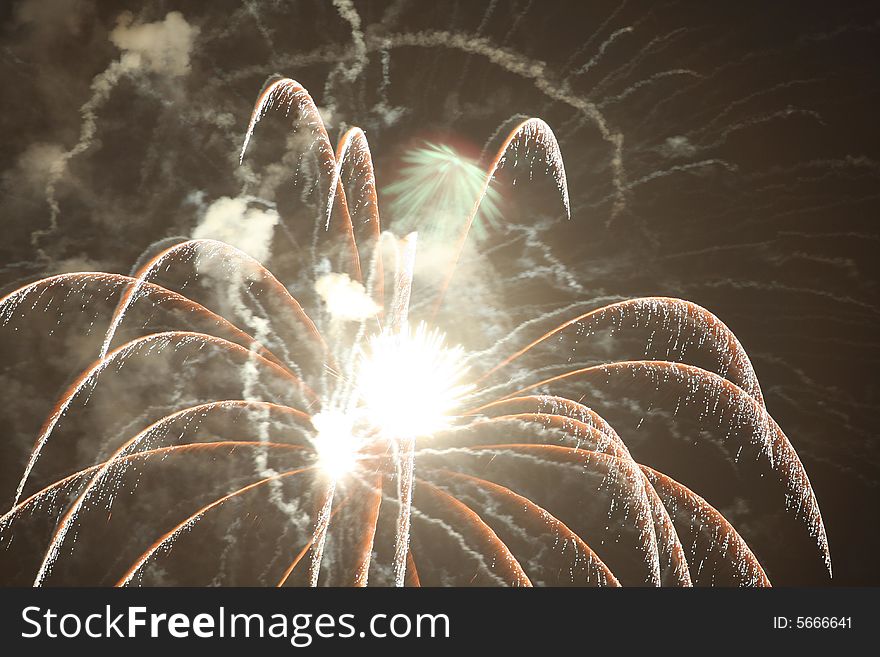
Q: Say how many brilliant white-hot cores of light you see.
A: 2